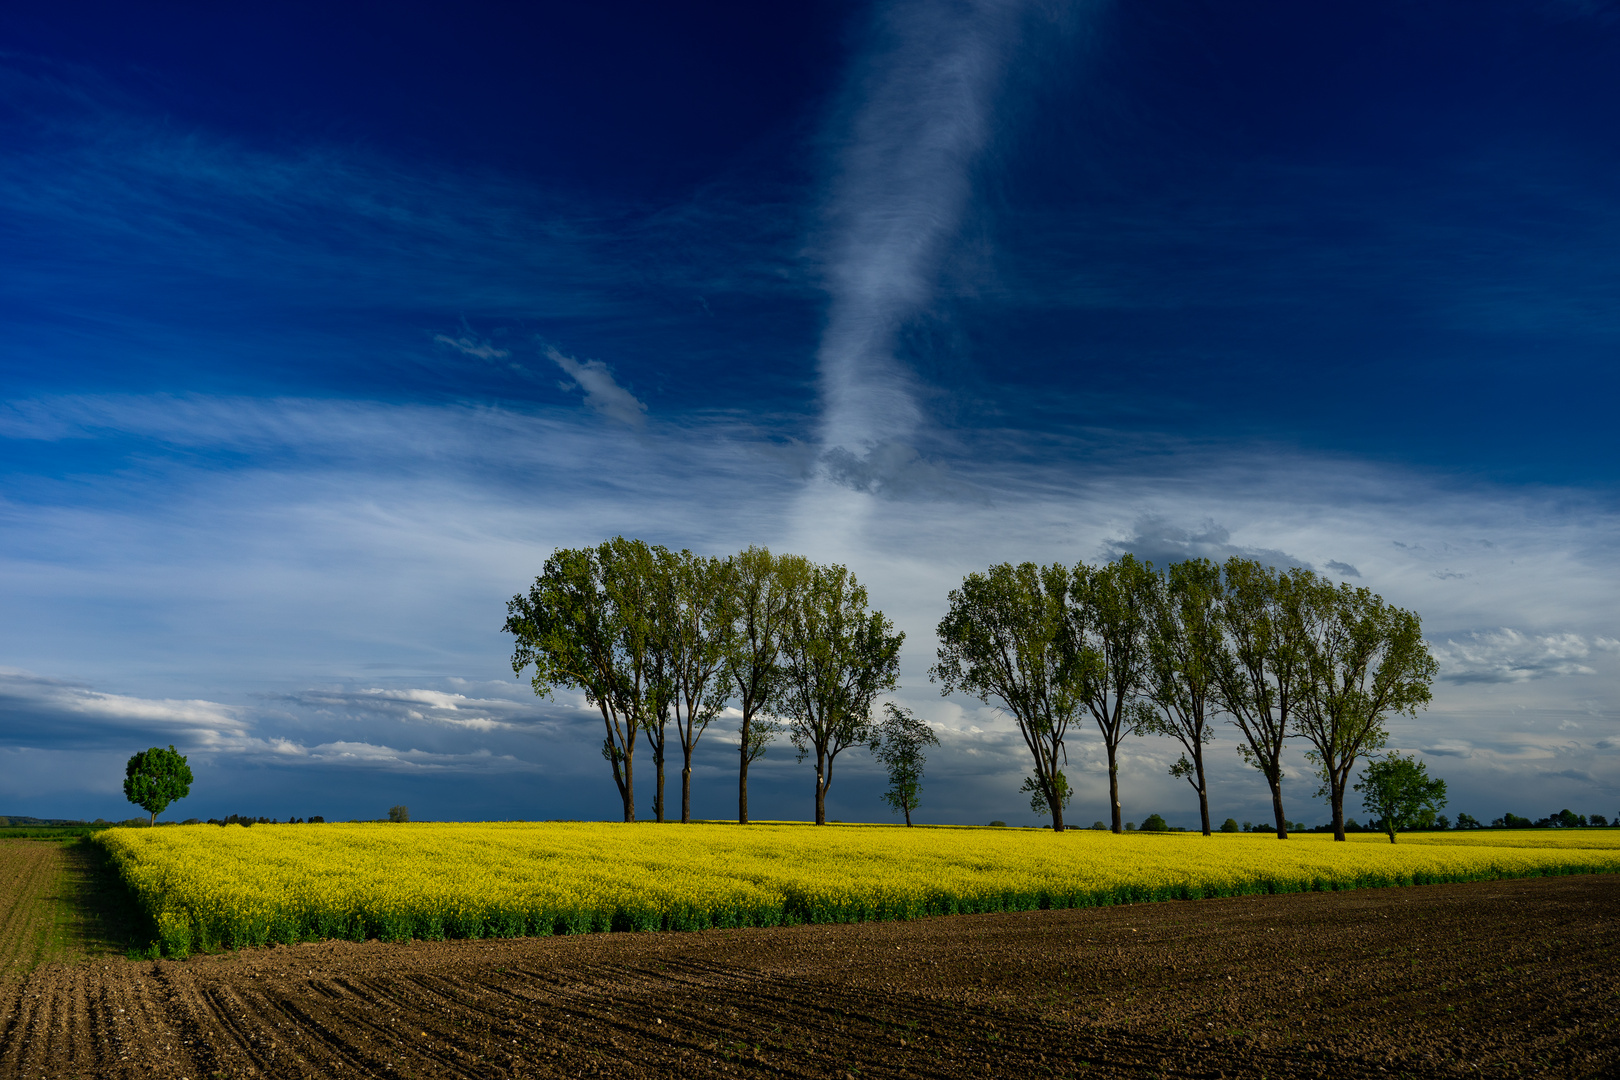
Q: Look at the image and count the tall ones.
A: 10